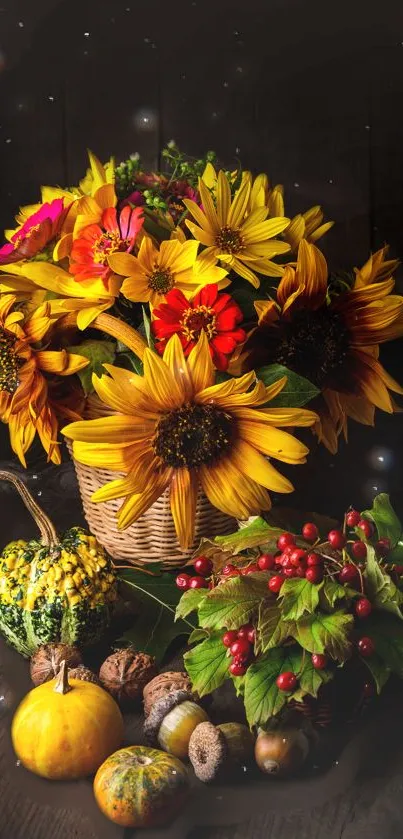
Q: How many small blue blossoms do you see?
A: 0